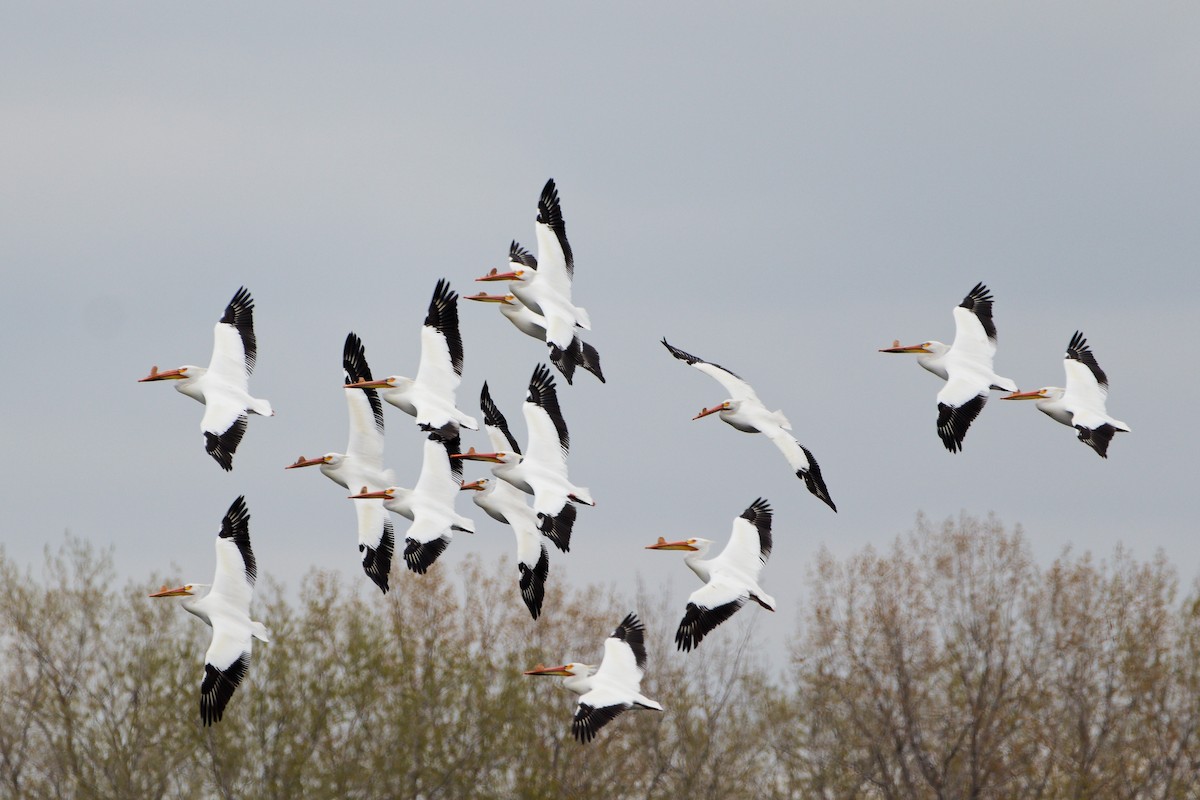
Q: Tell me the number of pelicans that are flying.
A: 14